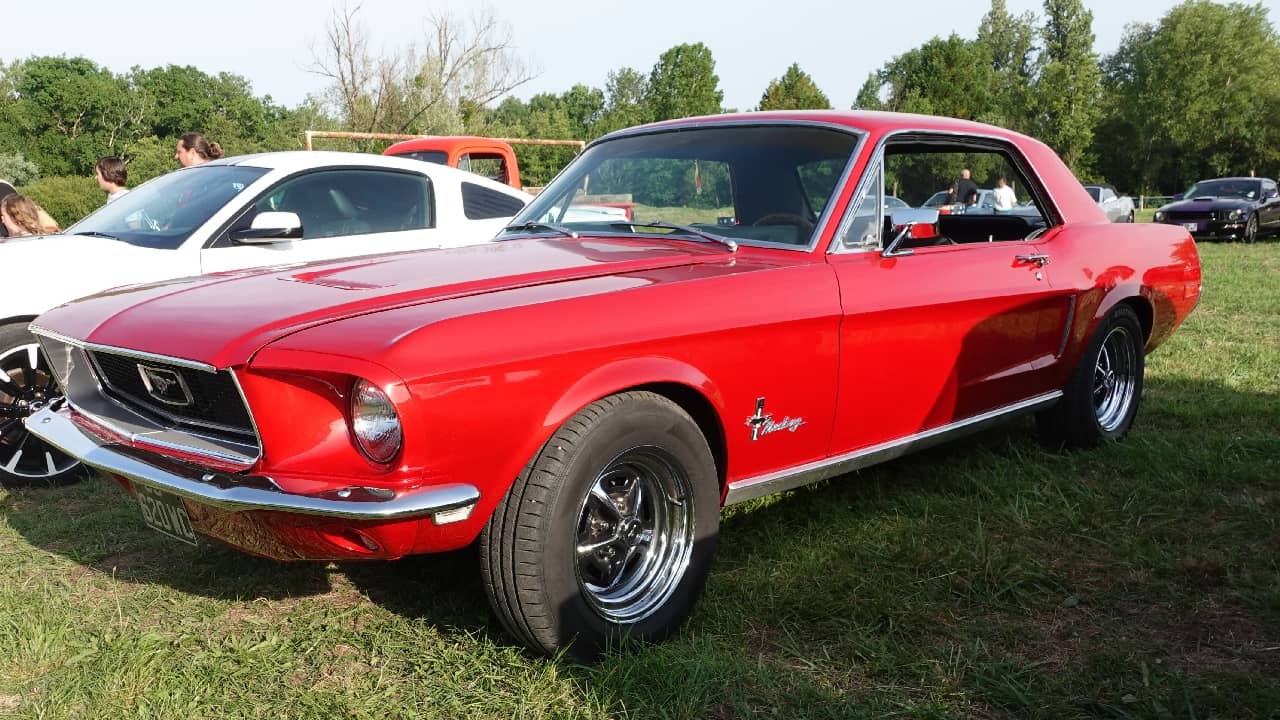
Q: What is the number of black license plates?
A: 1